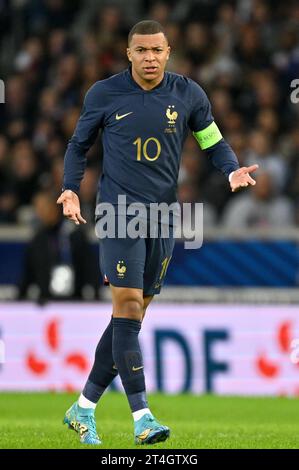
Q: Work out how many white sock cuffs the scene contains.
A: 2